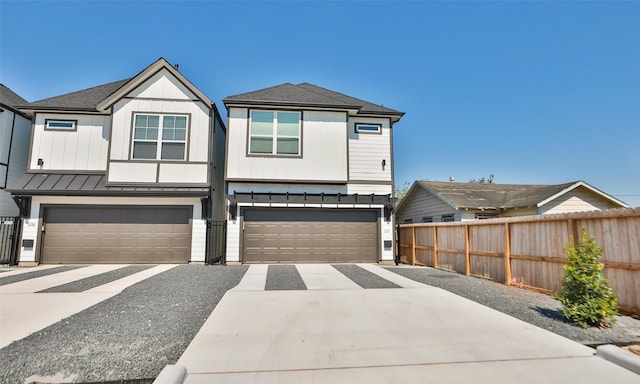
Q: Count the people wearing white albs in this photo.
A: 0